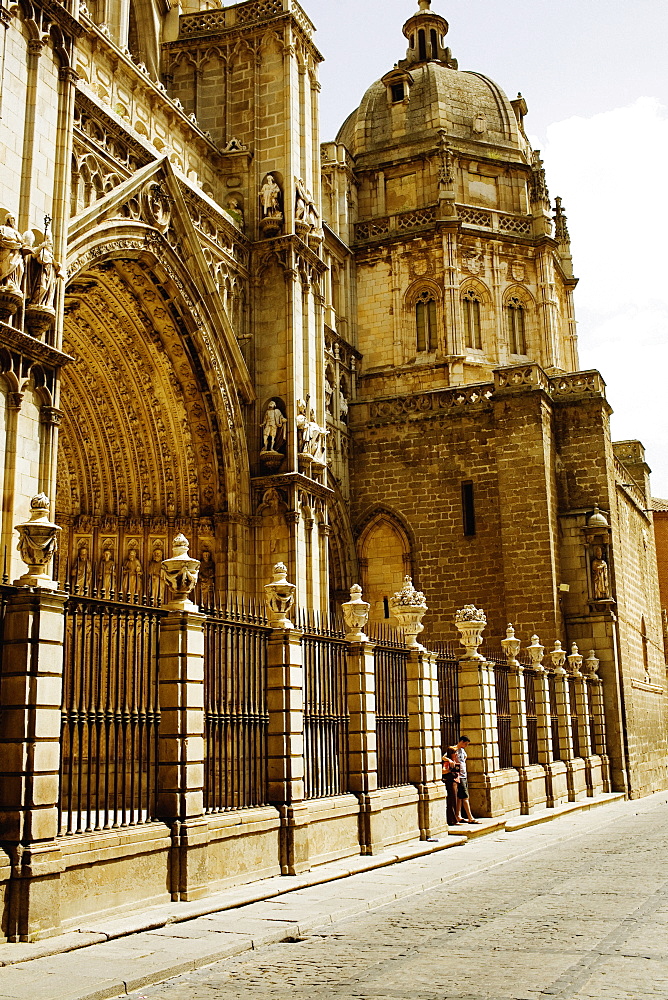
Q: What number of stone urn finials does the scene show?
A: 11